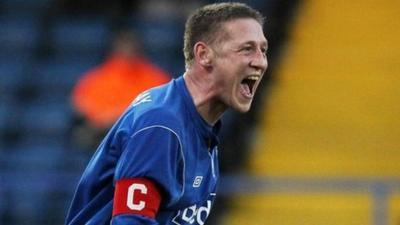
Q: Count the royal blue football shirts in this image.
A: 1